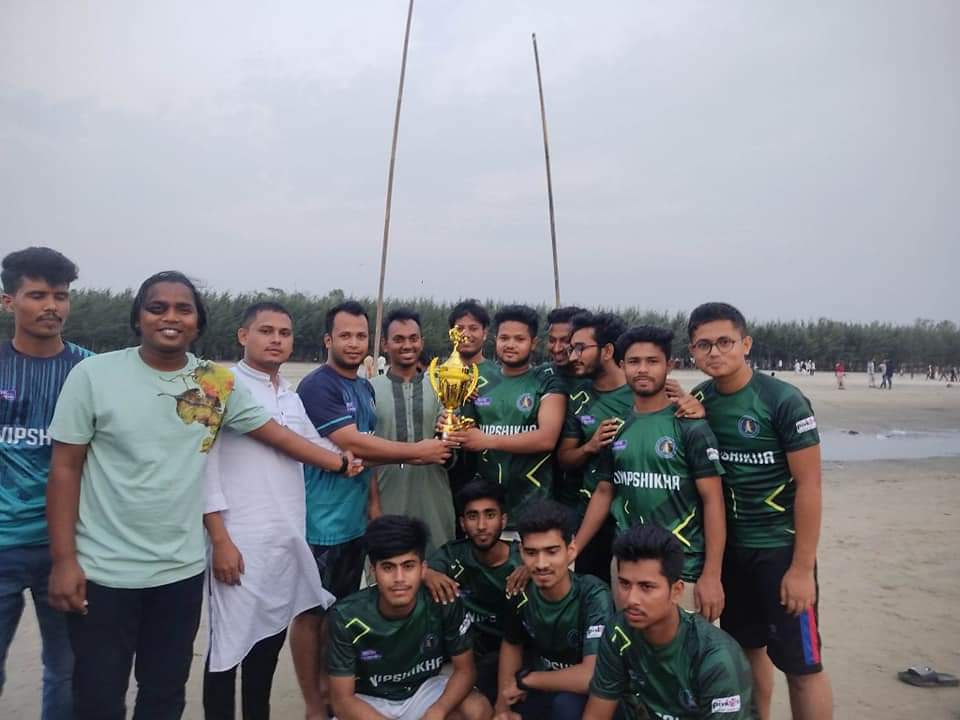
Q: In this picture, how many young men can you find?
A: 15